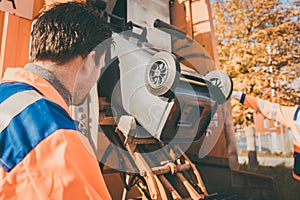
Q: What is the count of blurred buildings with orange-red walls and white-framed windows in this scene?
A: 1